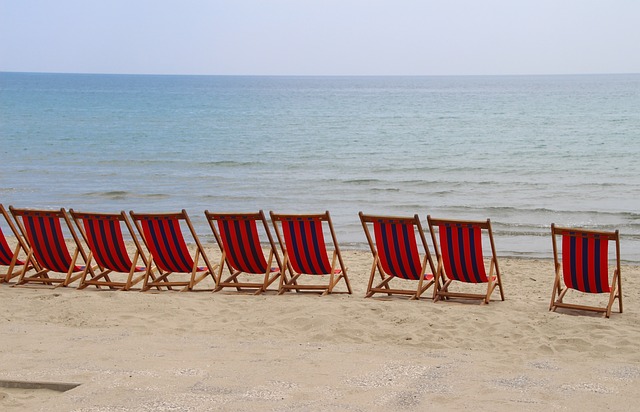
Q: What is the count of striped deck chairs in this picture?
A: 9